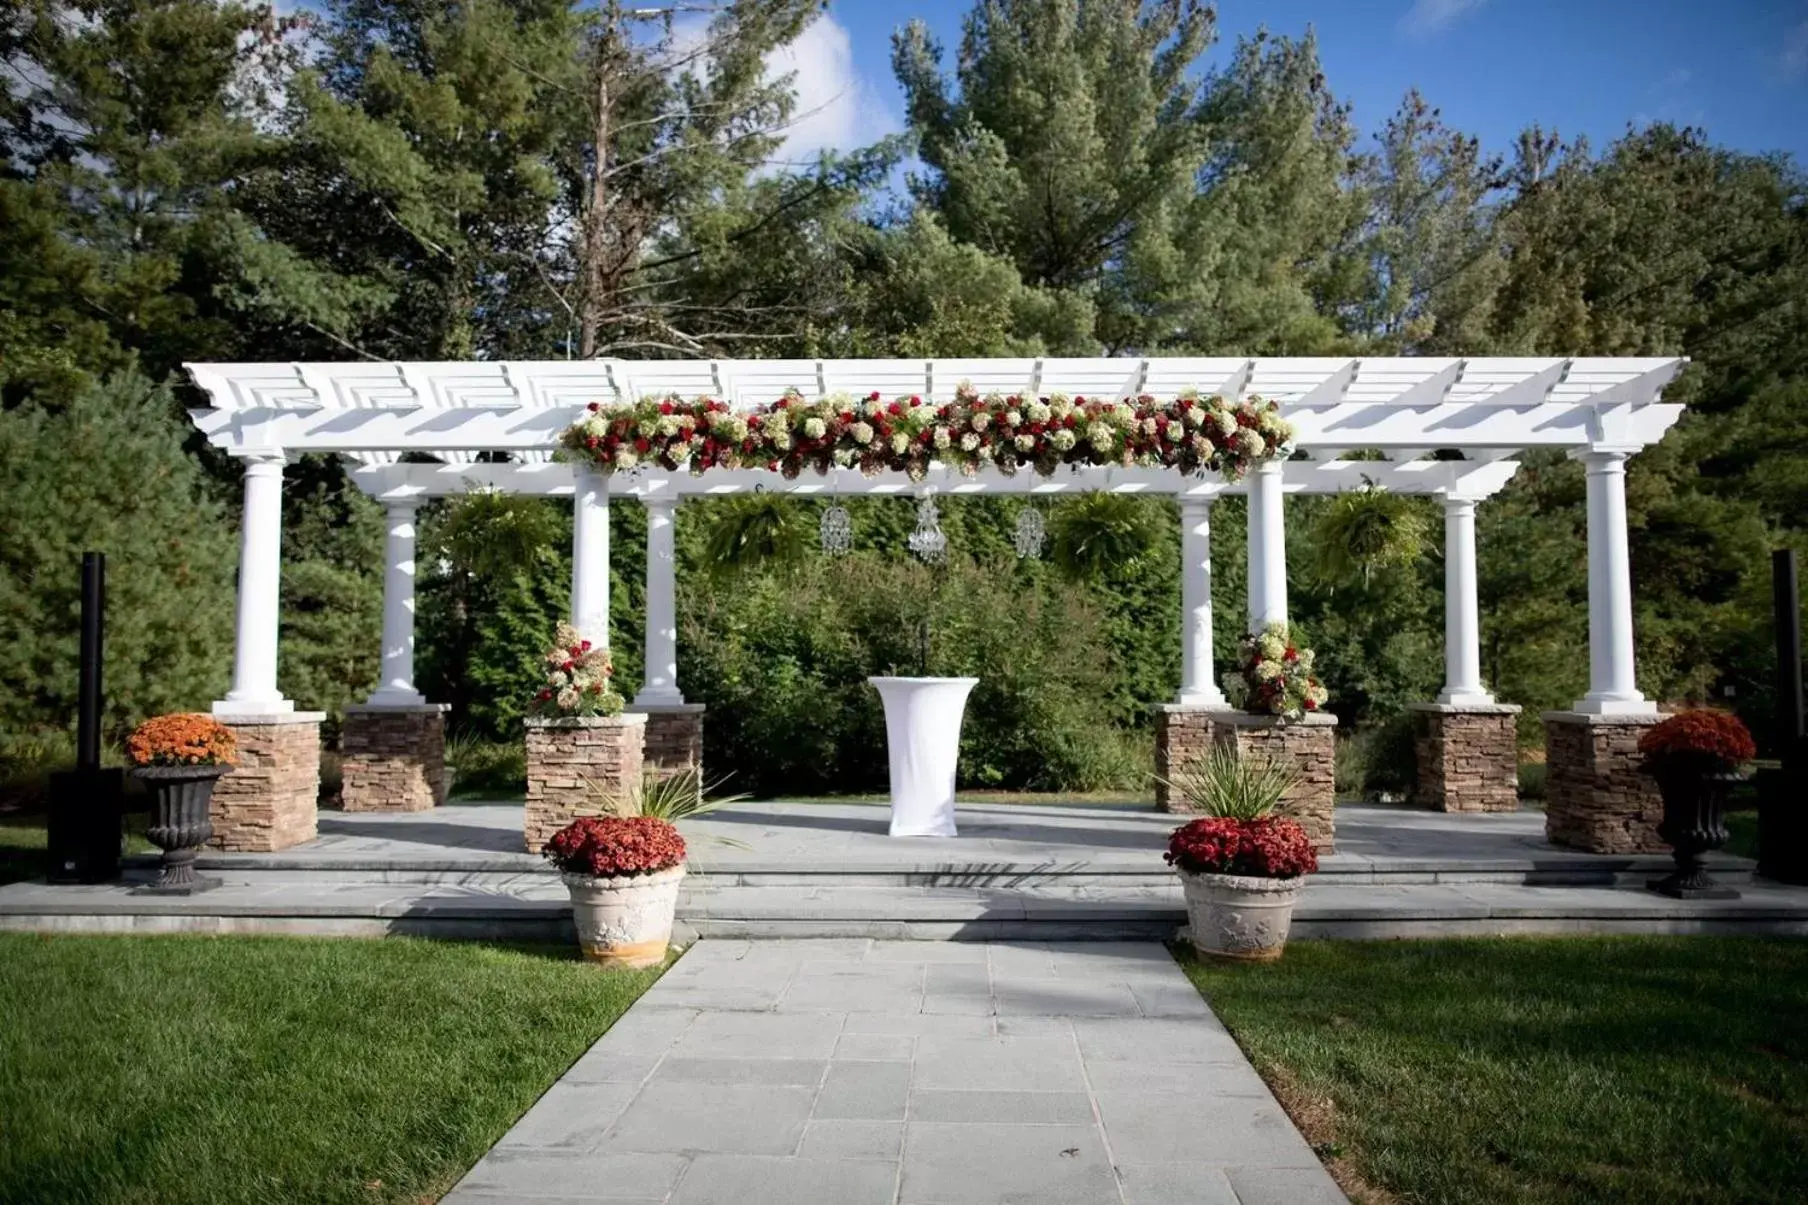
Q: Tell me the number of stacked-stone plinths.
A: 8